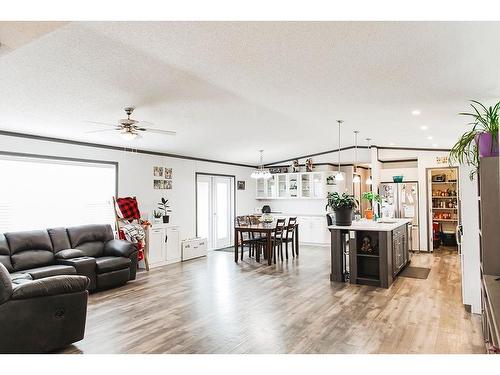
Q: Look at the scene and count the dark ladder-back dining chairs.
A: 4